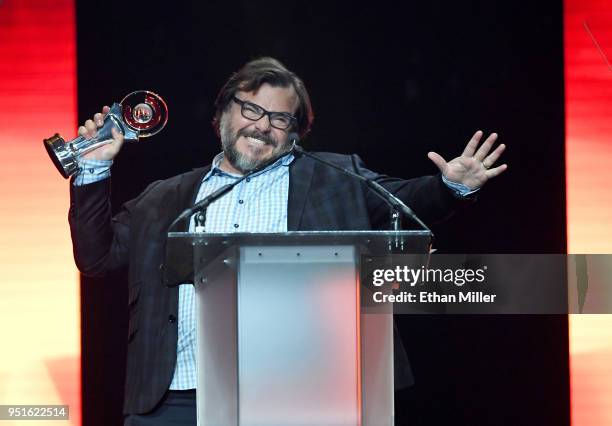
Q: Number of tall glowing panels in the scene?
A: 2